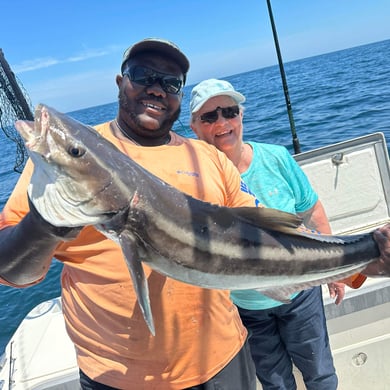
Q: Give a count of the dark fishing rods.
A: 1